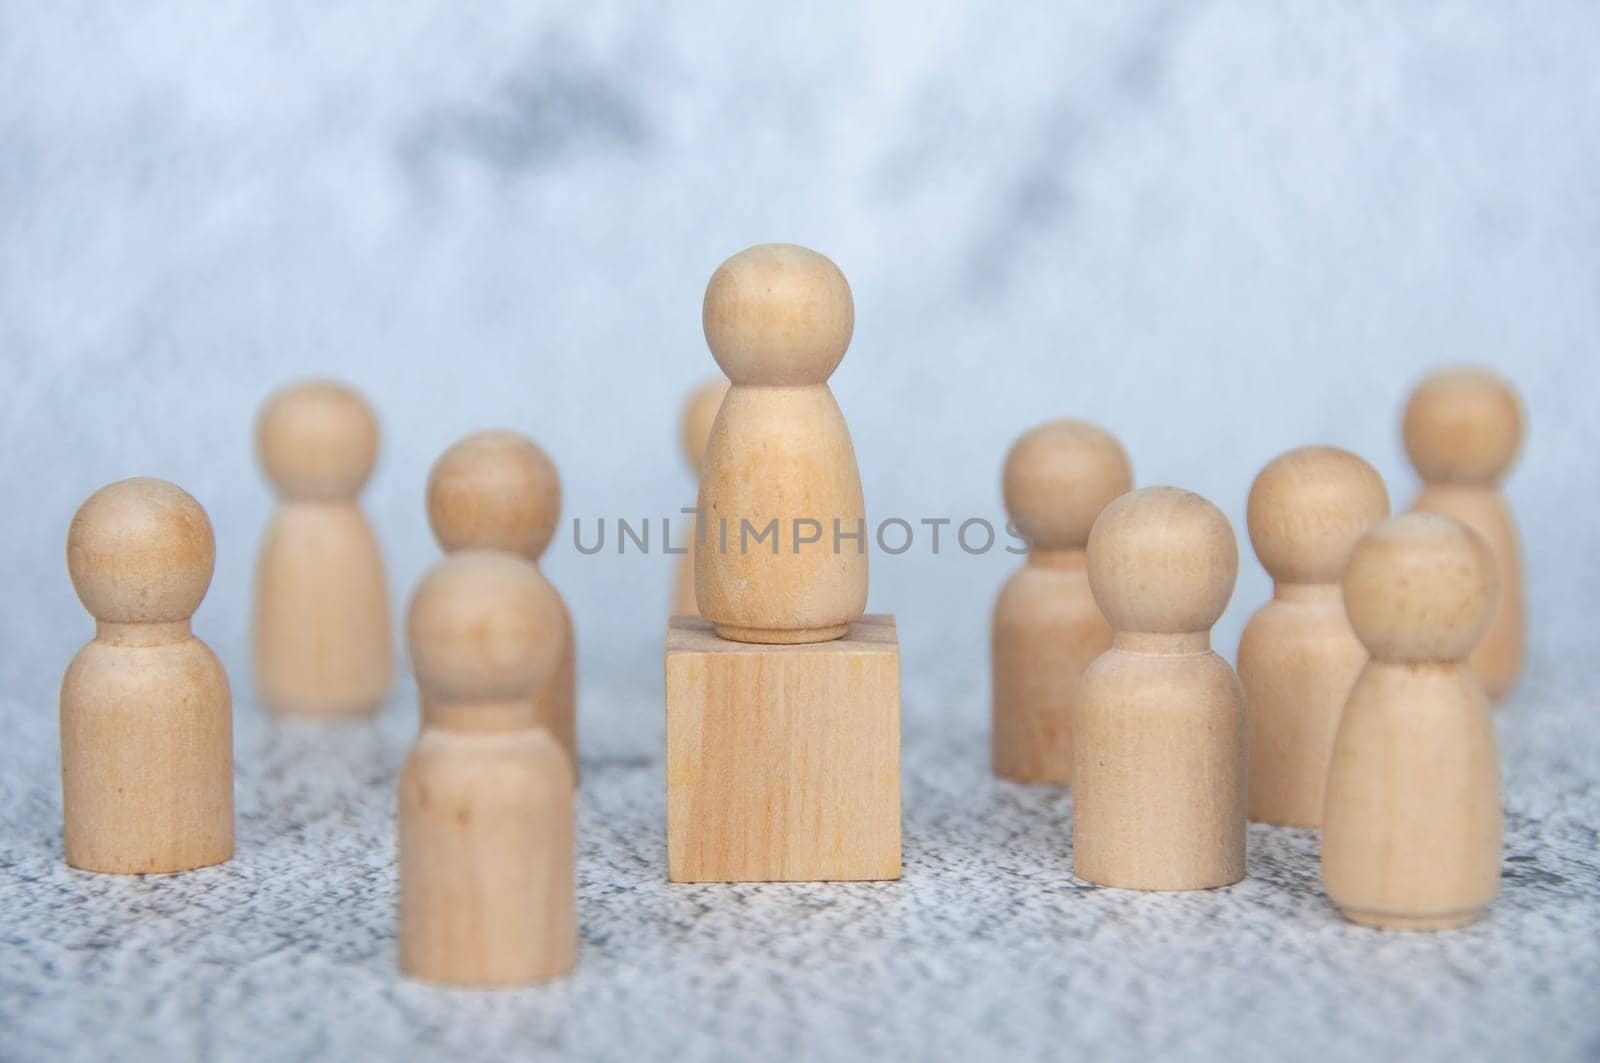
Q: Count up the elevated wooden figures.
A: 1